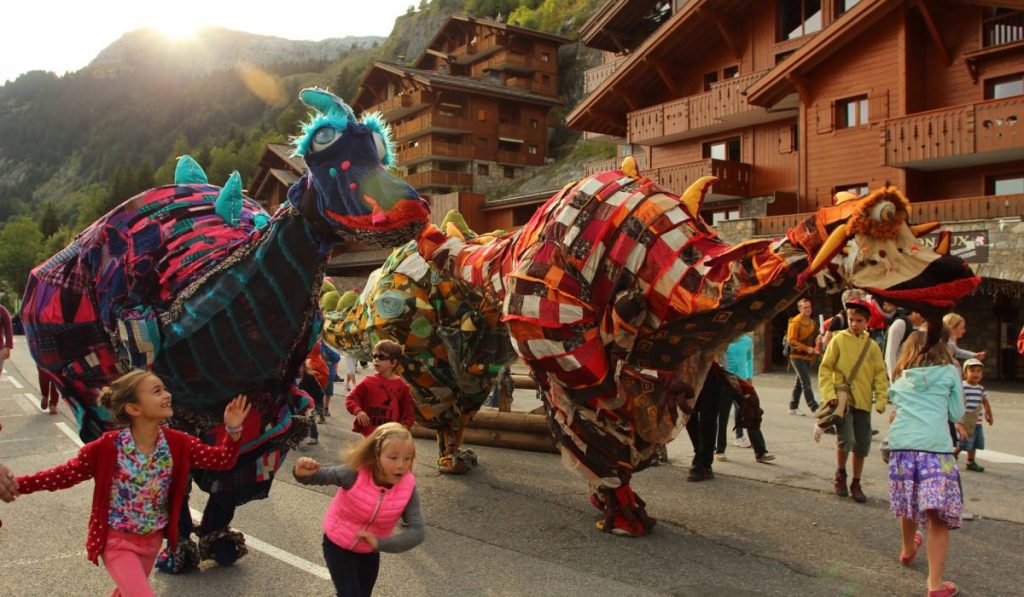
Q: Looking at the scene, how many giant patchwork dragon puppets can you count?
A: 3